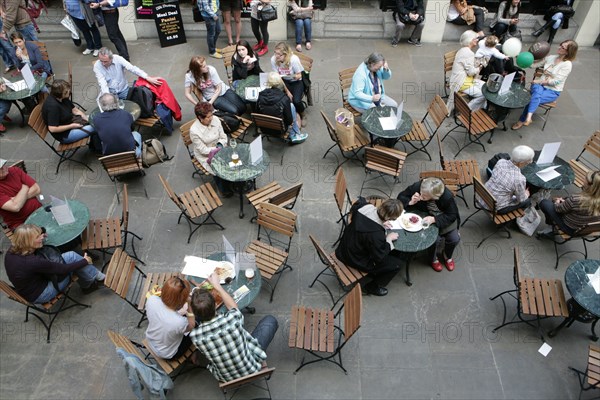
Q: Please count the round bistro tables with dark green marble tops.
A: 11